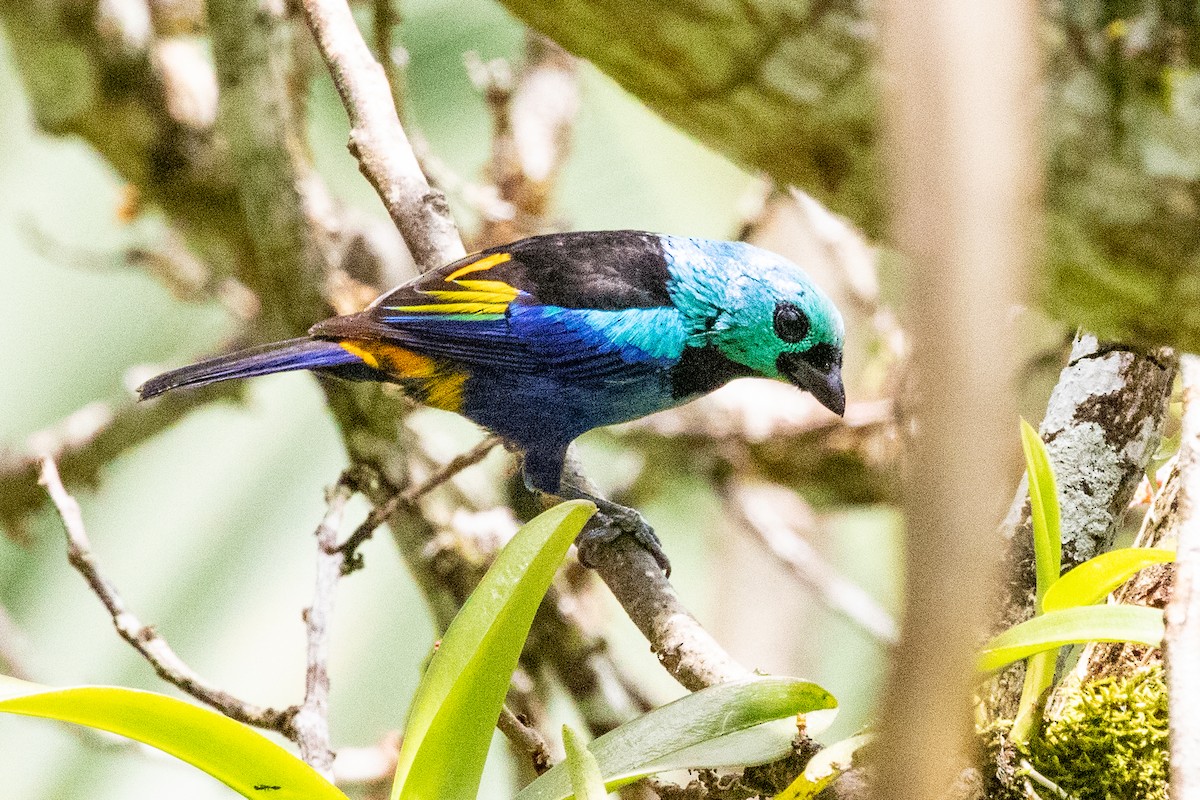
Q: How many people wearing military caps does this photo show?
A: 0